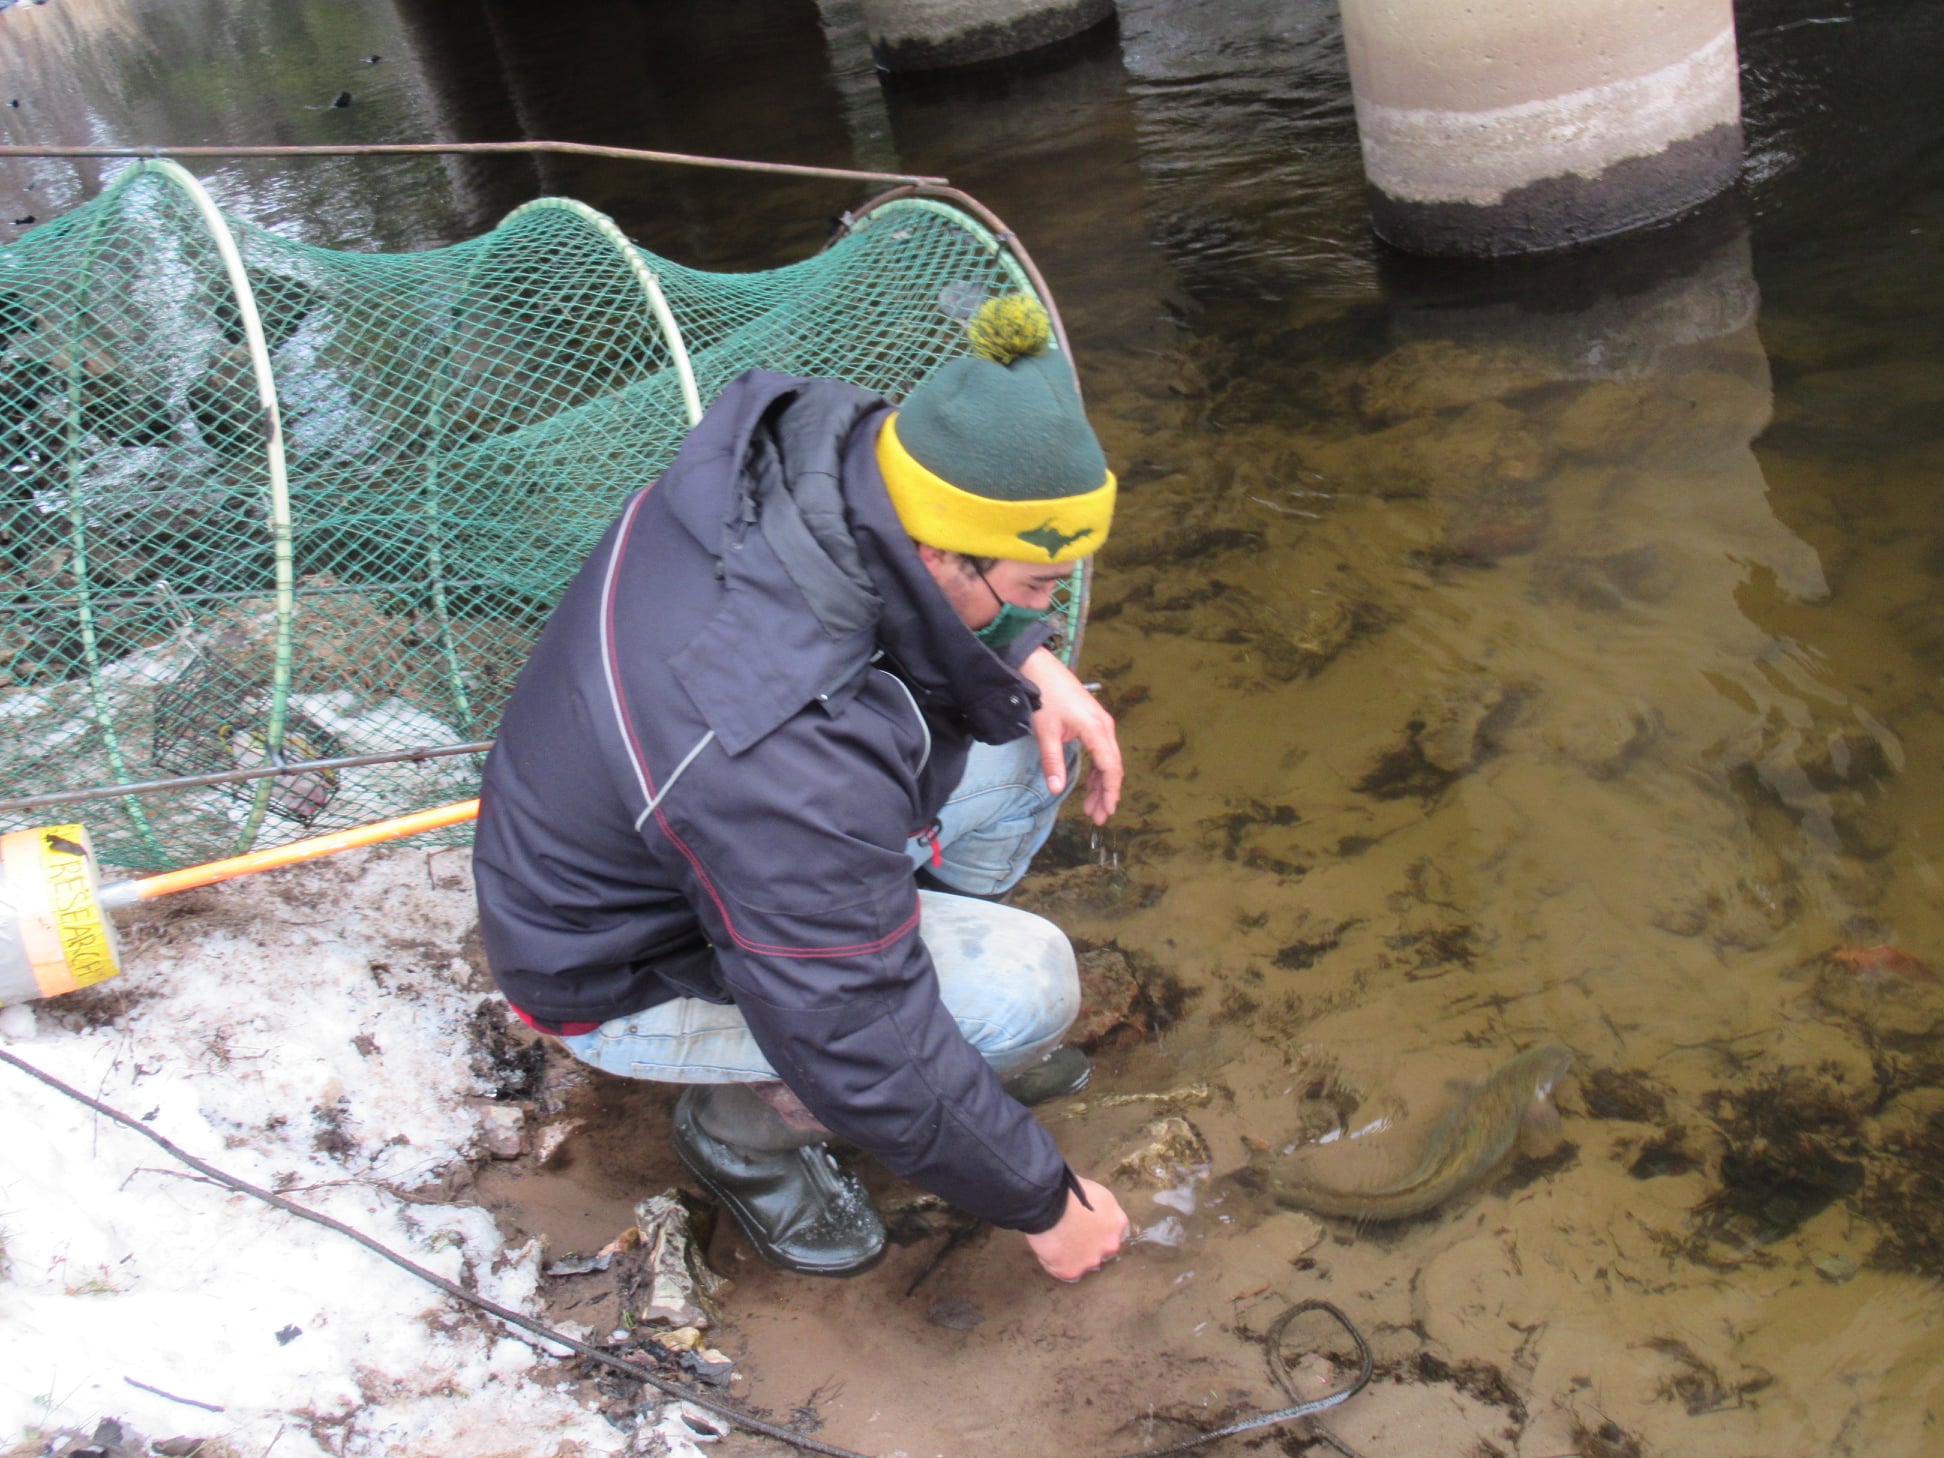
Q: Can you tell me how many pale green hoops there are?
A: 3